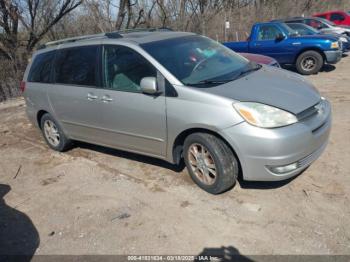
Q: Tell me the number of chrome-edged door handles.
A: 2